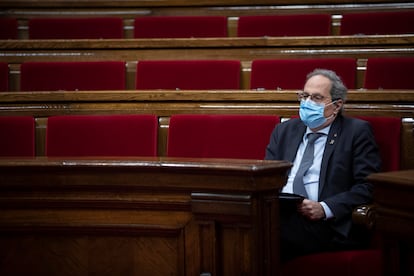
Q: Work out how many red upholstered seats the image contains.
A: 14